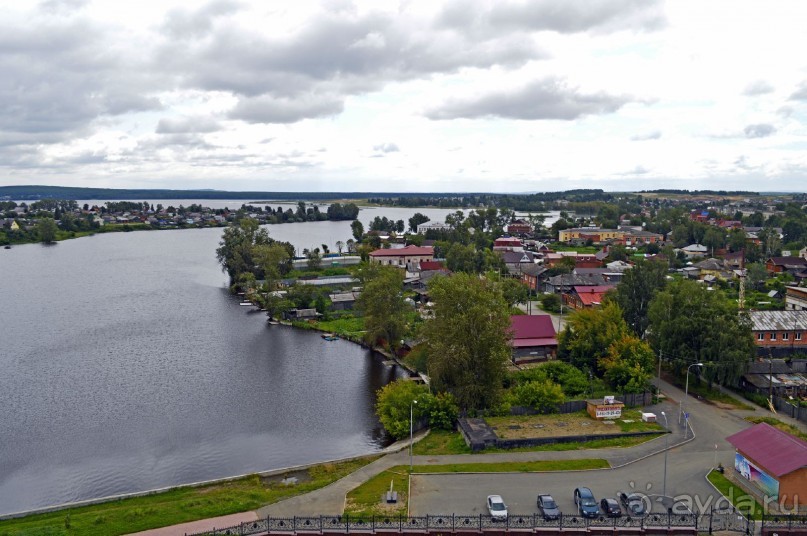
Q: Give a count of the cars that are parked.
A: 5